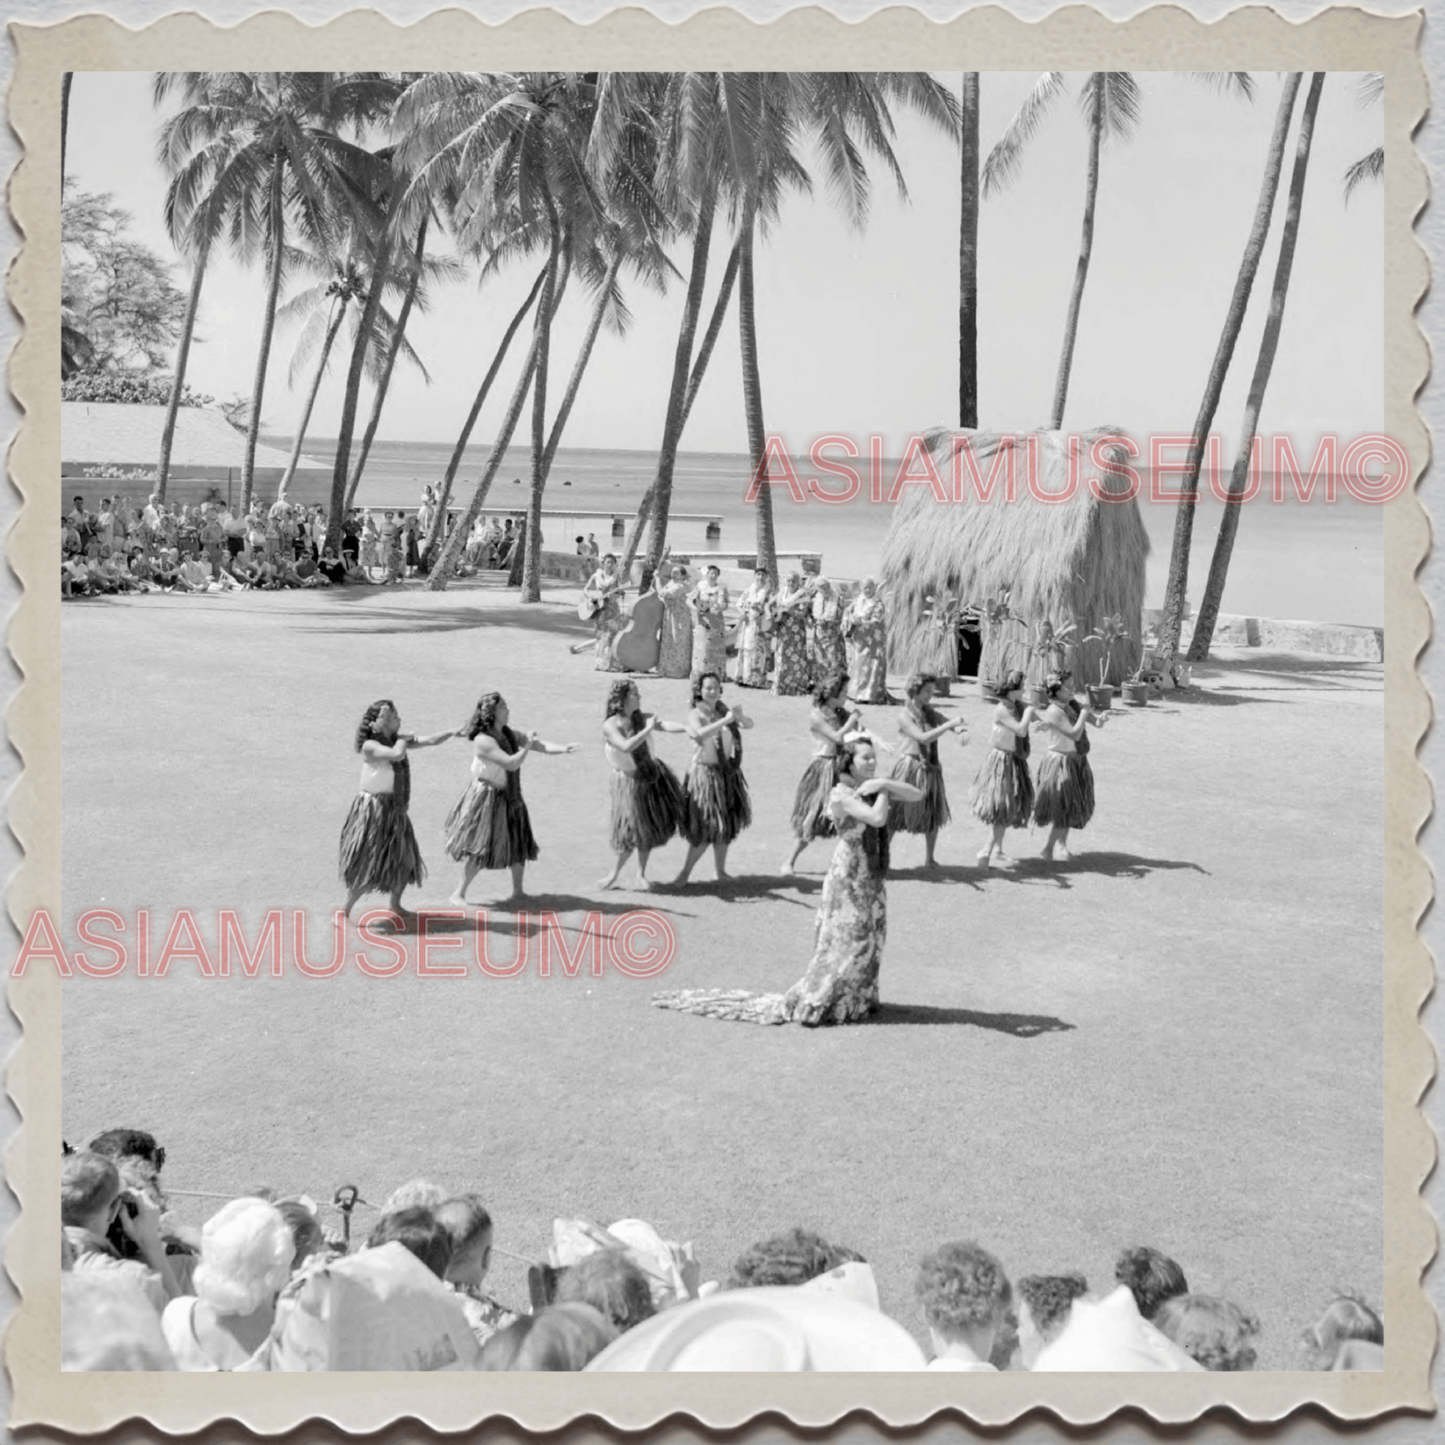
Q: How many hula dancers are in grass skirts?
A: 8